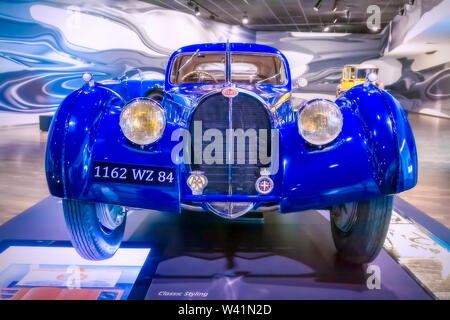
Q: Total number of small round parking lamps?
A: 2